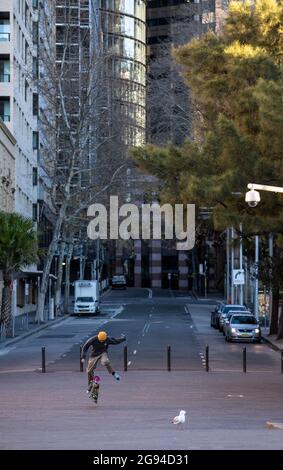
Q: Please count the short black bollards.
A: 7